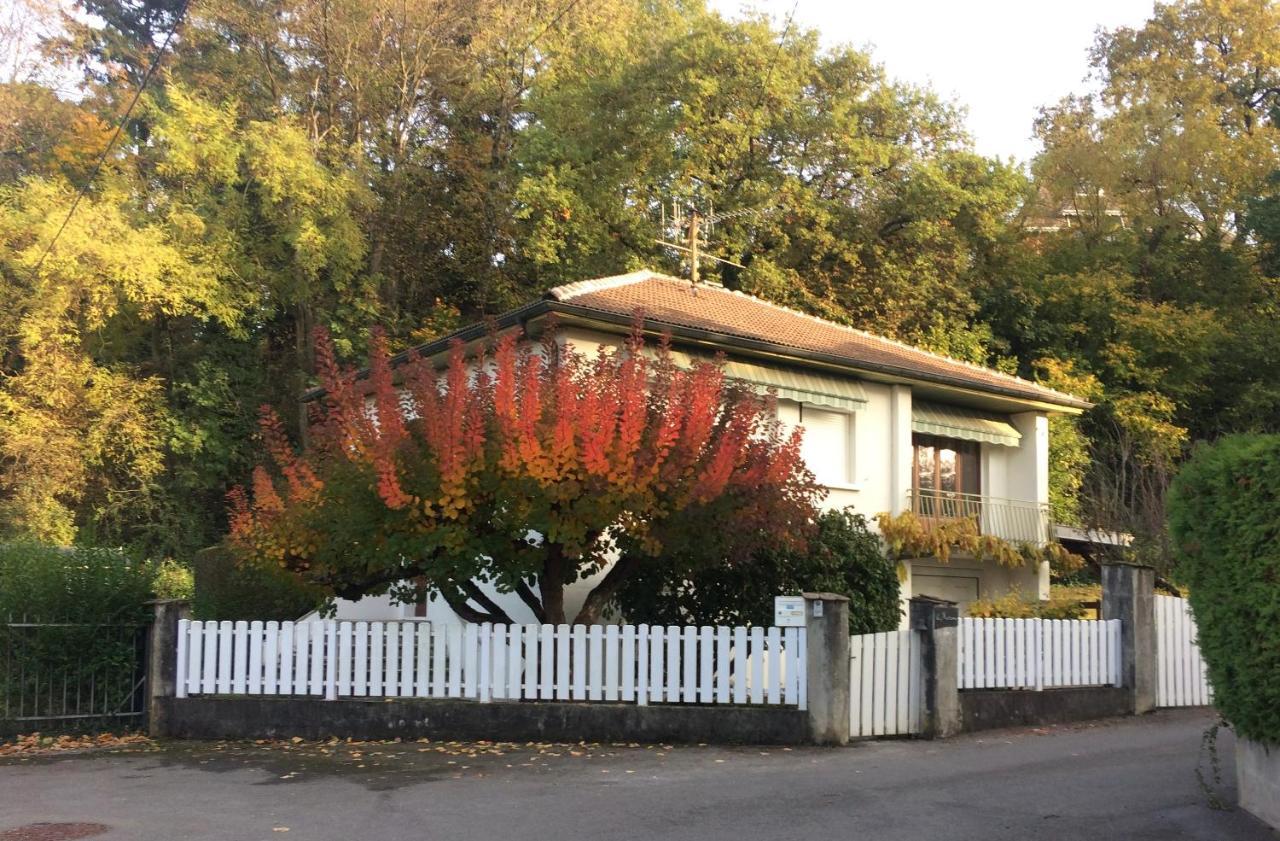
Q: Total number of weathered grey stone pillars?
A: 4